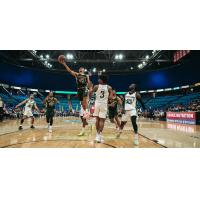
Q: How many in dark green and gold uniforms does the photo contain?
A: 3